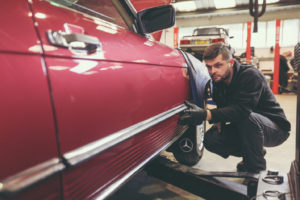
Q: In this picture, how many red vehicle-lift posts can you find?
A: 3